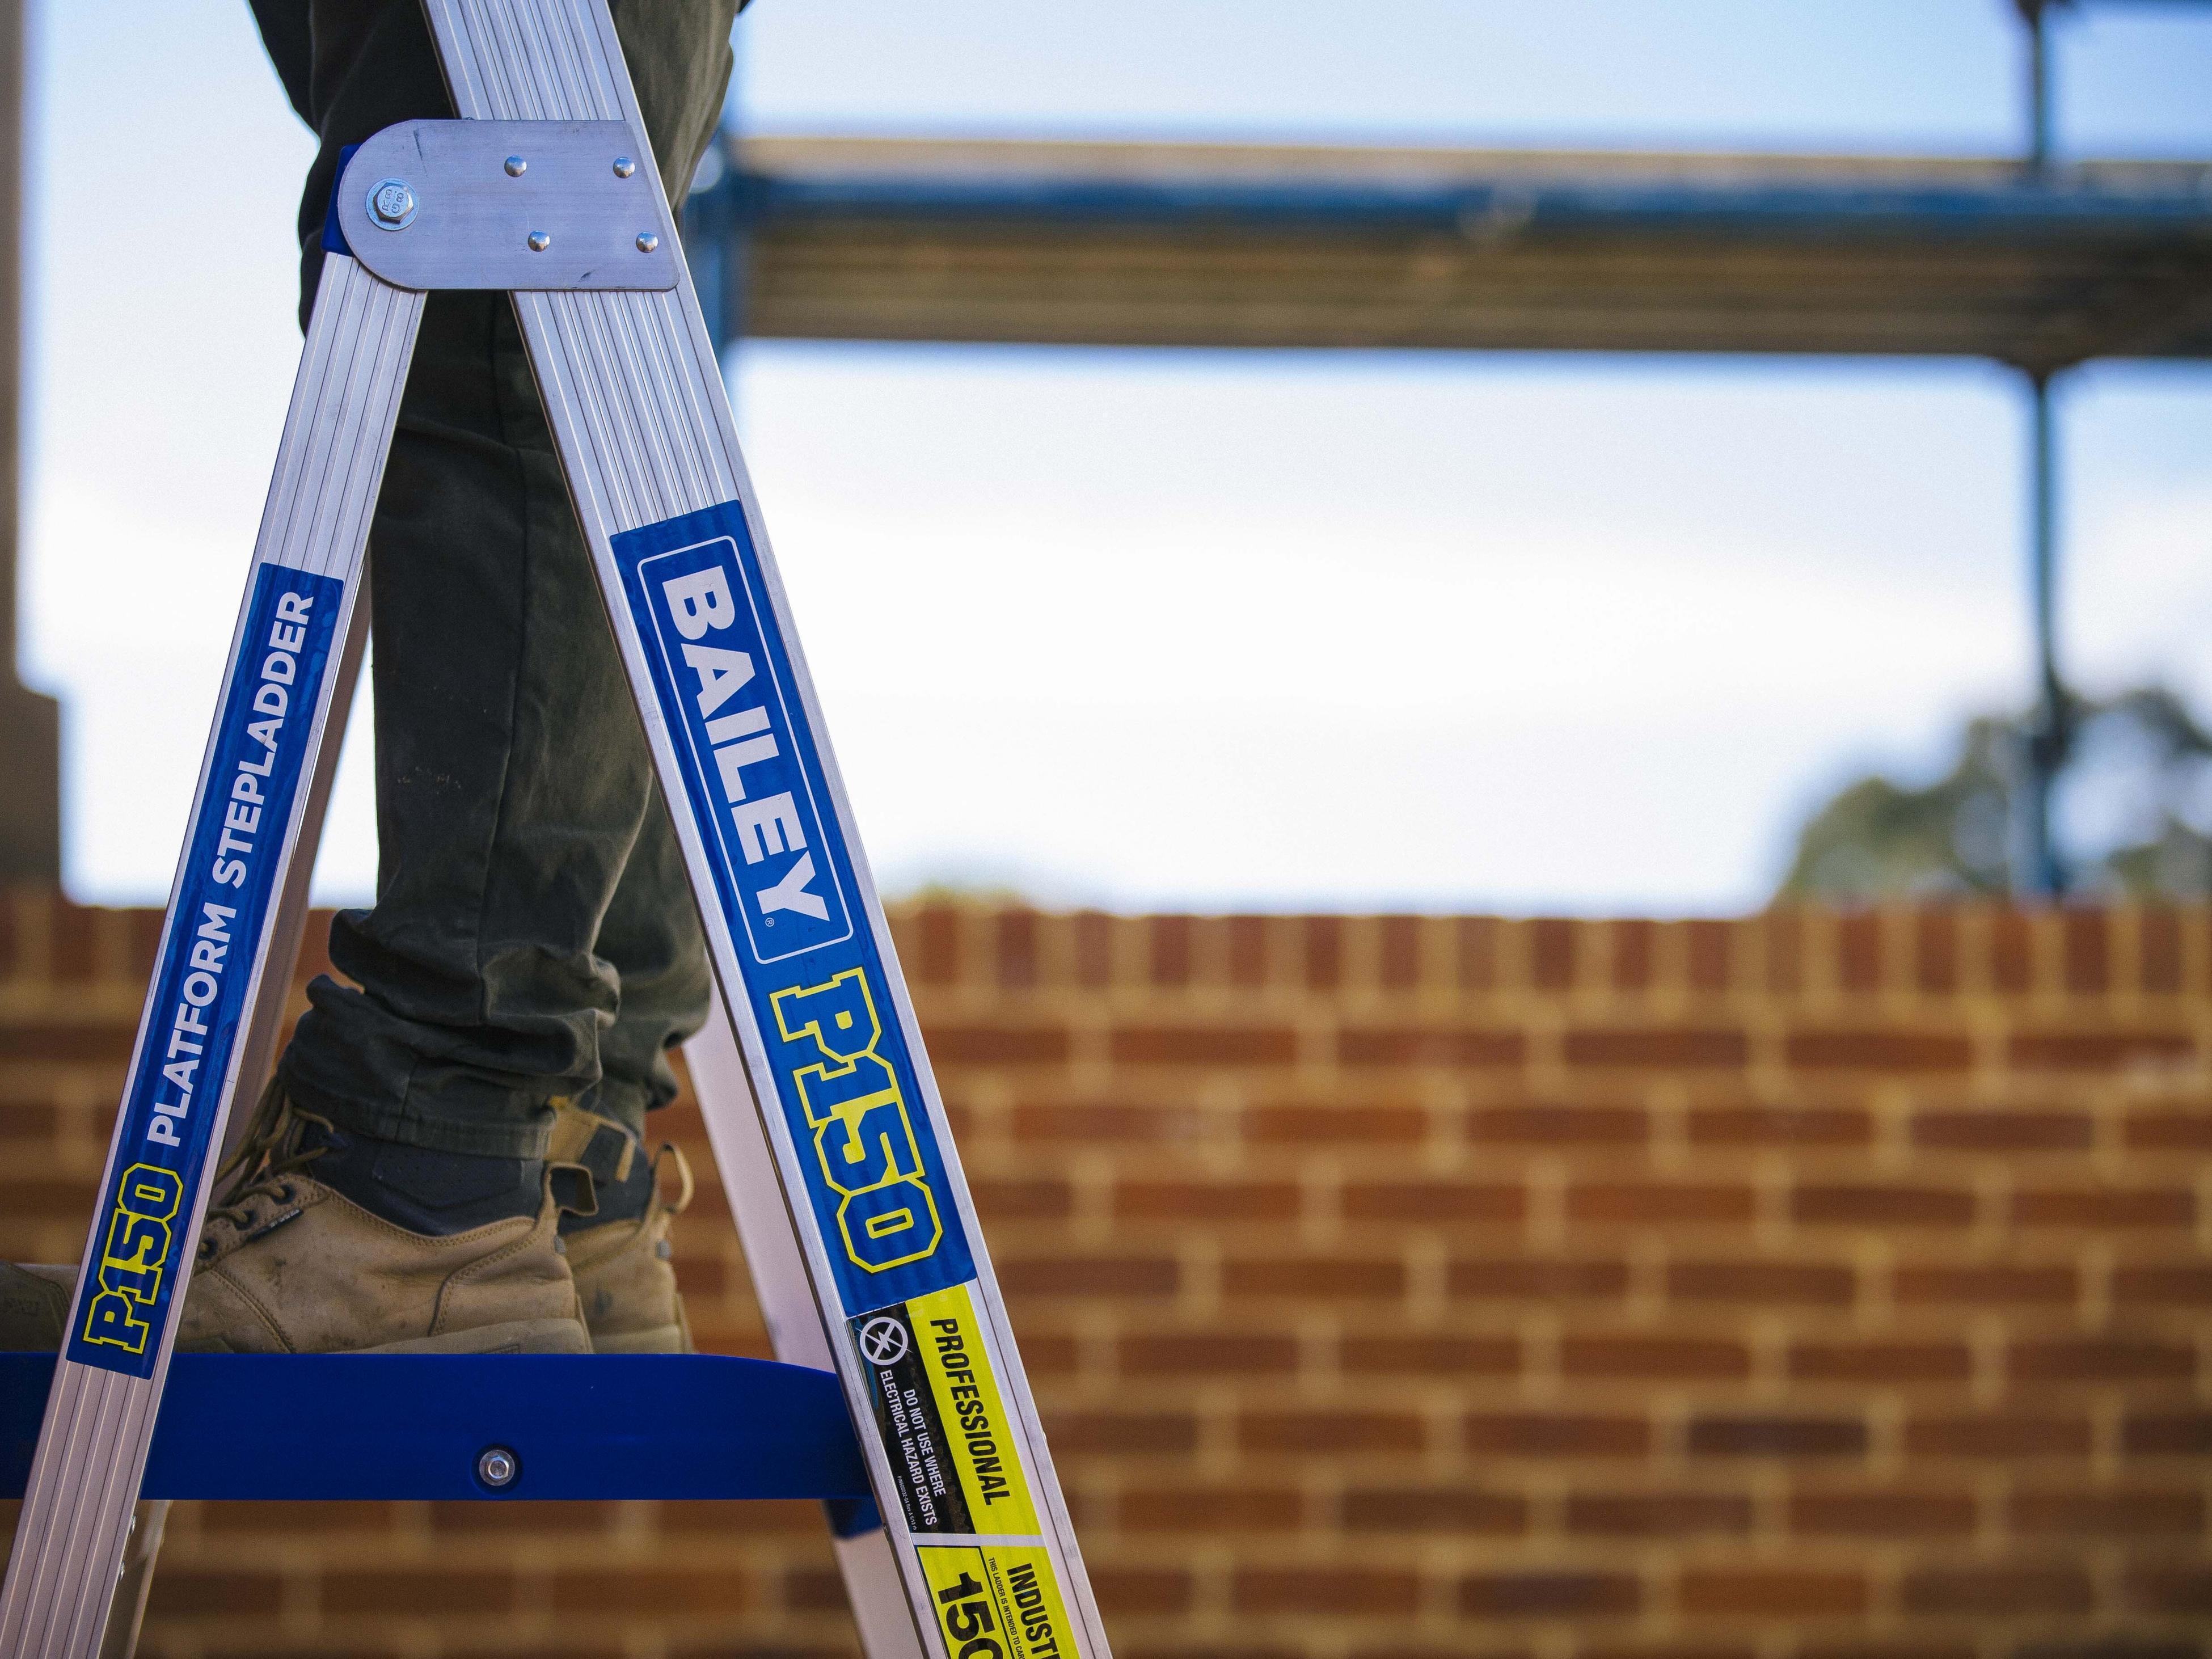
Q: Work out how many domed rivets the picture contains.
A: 4